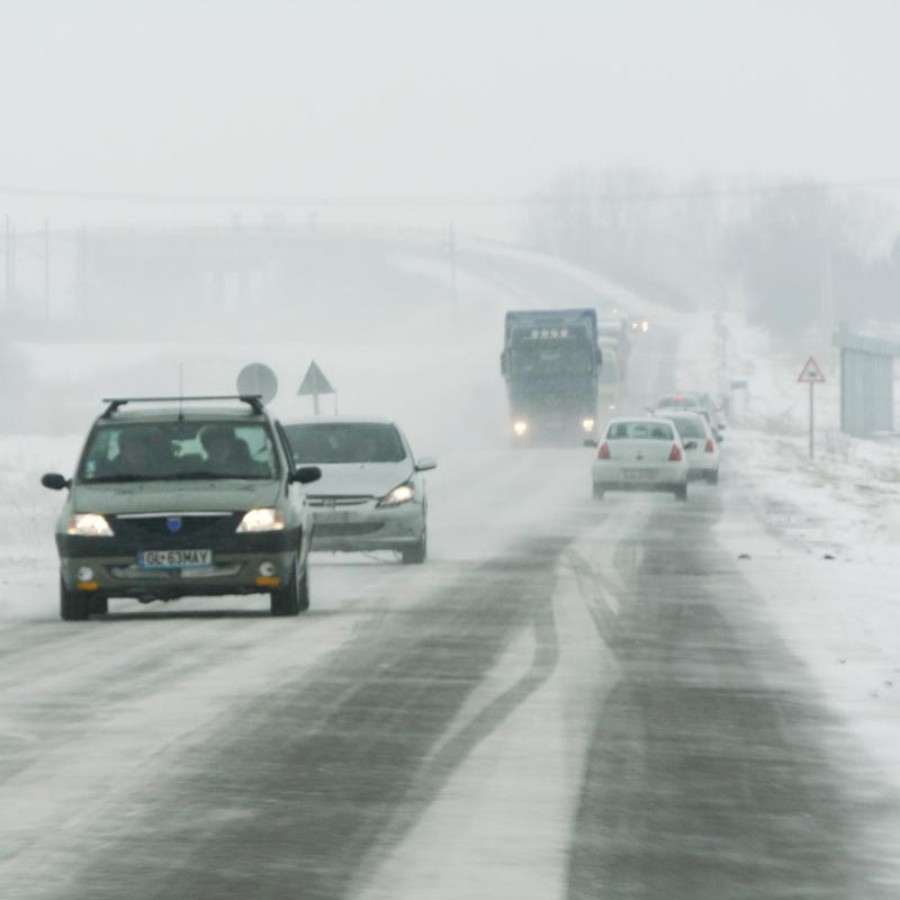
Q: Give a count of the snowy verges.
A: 2